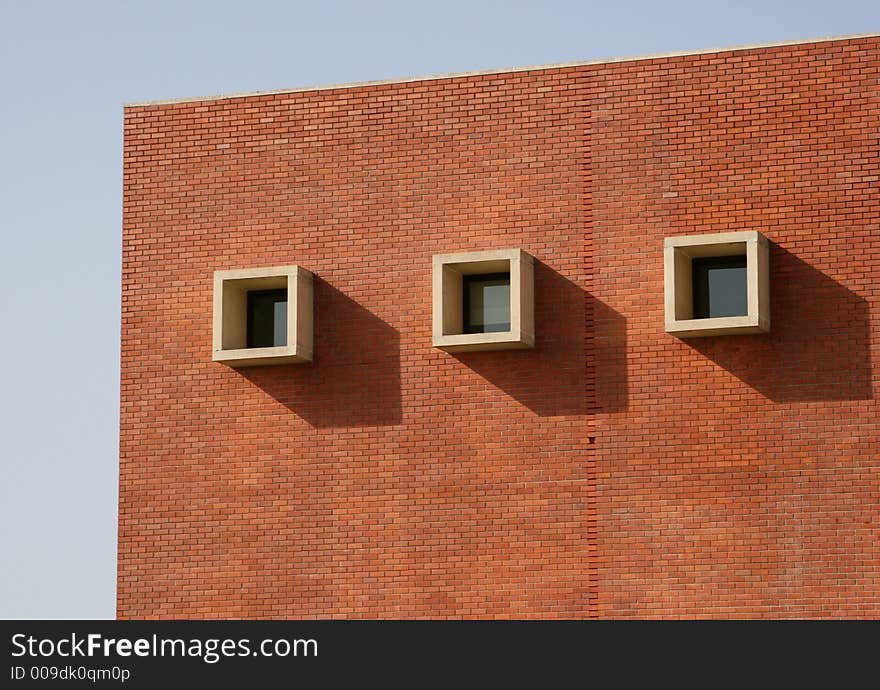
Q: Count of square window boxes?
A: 3